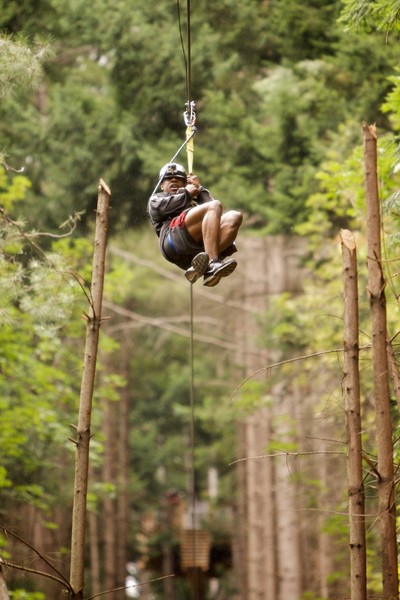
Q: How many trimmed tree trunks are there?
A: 3